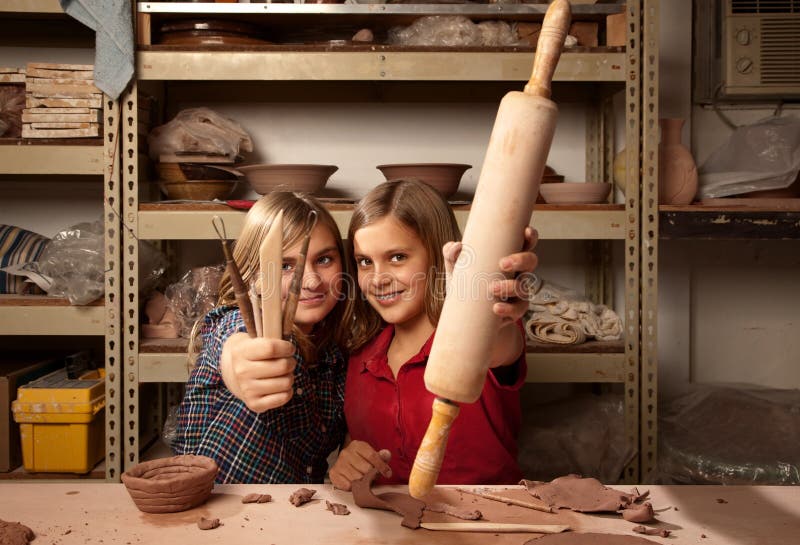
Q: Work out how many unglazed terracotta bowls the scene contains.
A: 4